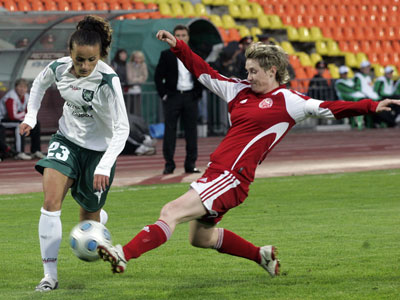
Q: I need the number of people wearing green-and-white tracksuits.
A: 3